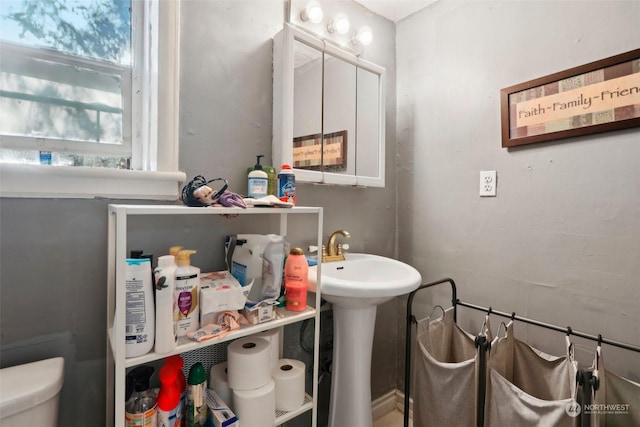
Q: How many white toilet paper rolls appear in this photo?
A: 5